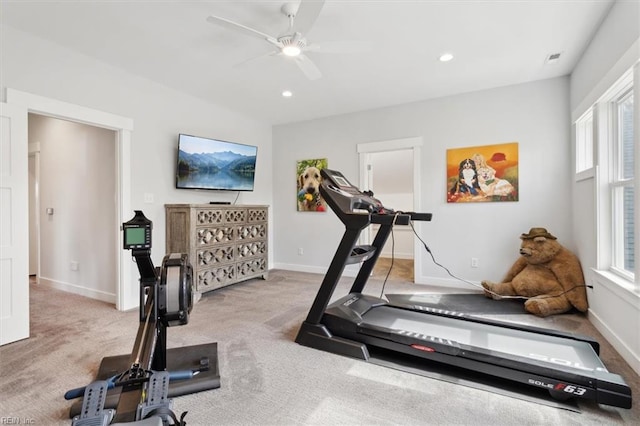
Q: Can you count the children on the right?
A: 0